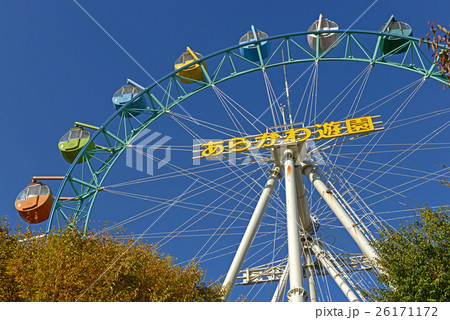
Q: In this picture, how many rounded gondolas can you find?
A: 7